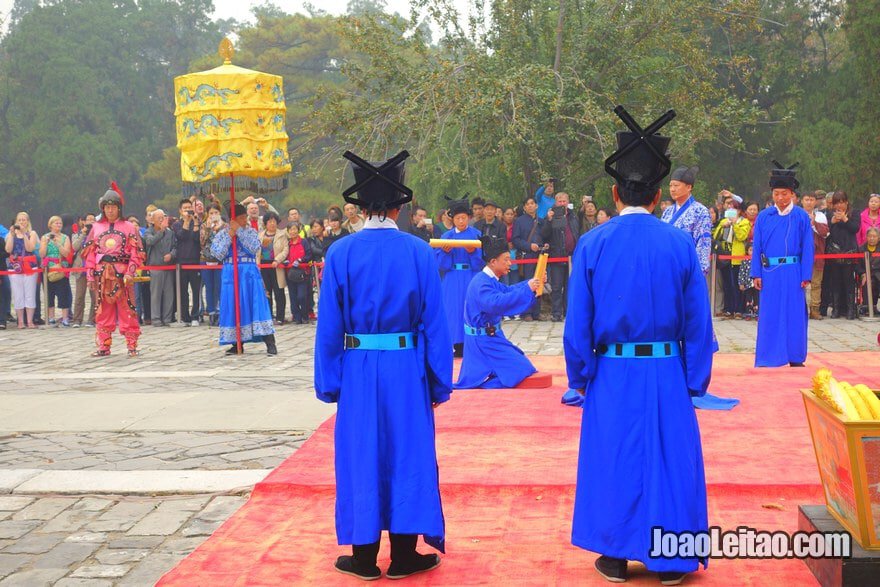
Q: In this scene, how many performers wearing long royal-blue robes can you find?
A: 5